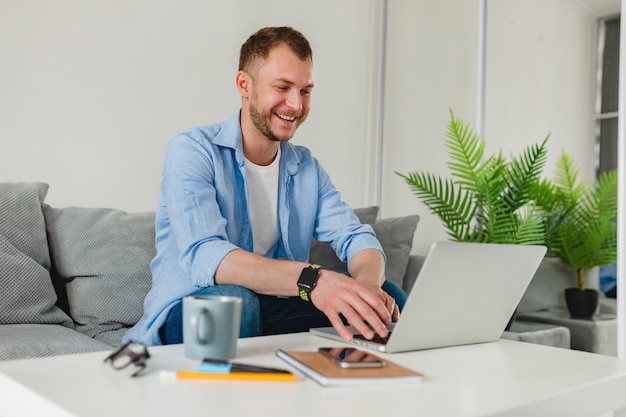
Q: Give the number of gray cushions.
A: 4